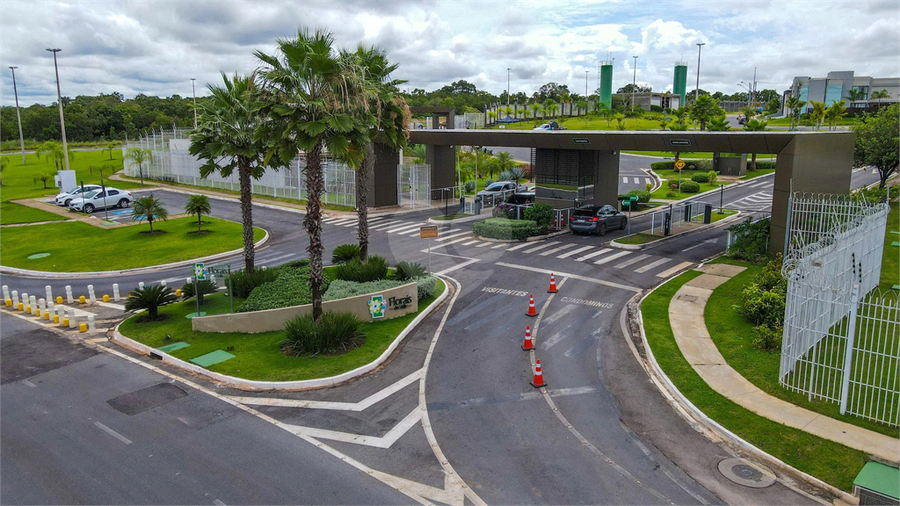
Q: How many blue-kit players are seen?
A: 0